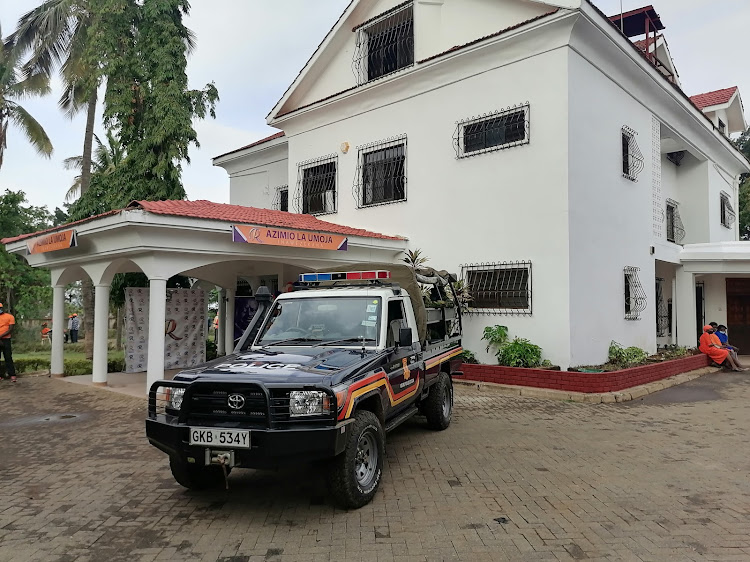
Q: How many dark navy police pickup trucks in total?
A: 1